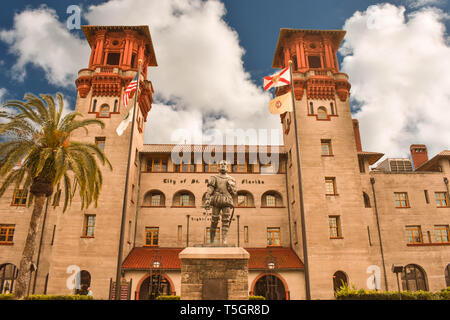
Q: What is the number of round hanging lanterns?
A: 2